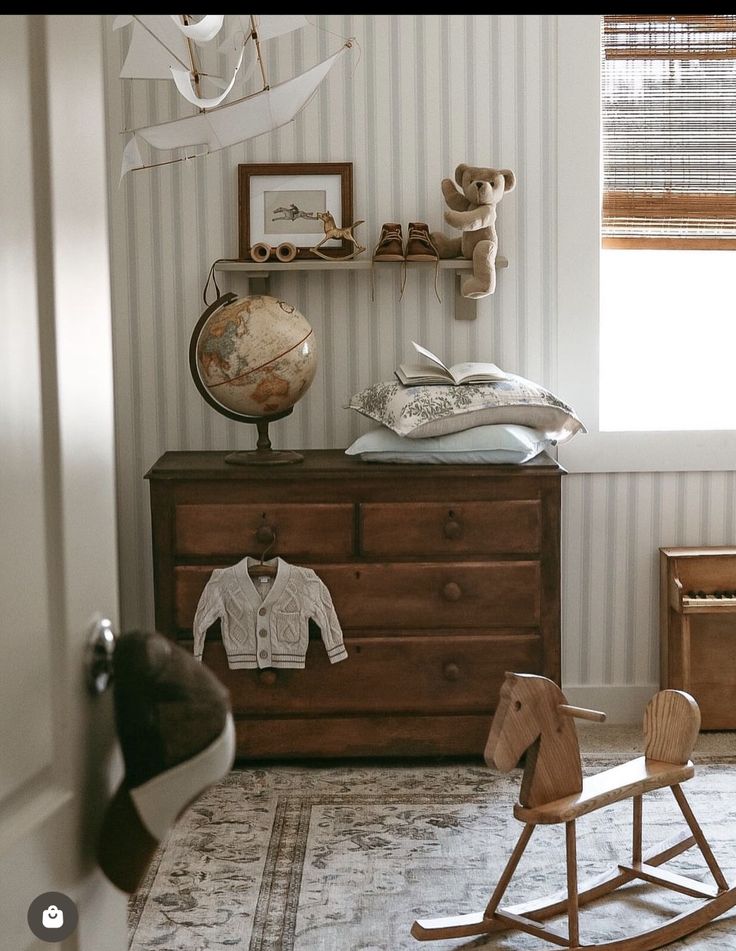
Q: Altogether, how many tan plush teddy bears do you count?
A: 1